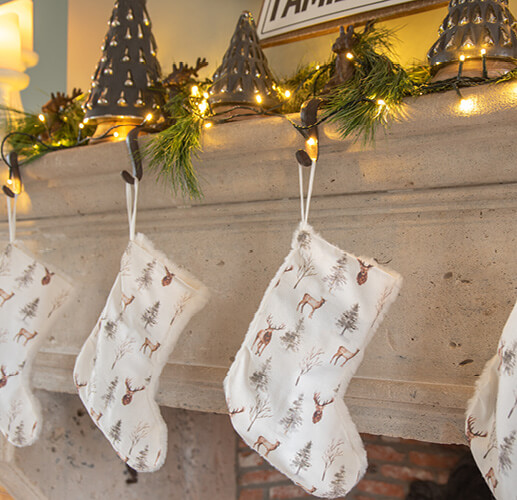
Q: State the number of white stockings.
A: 4